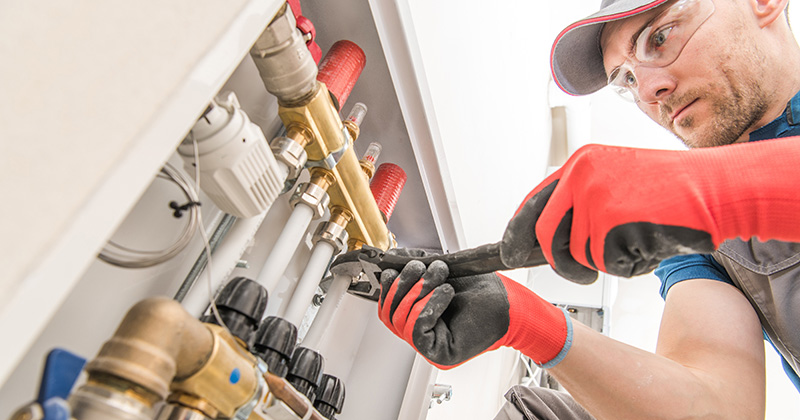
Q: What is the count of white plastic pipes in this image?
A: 4